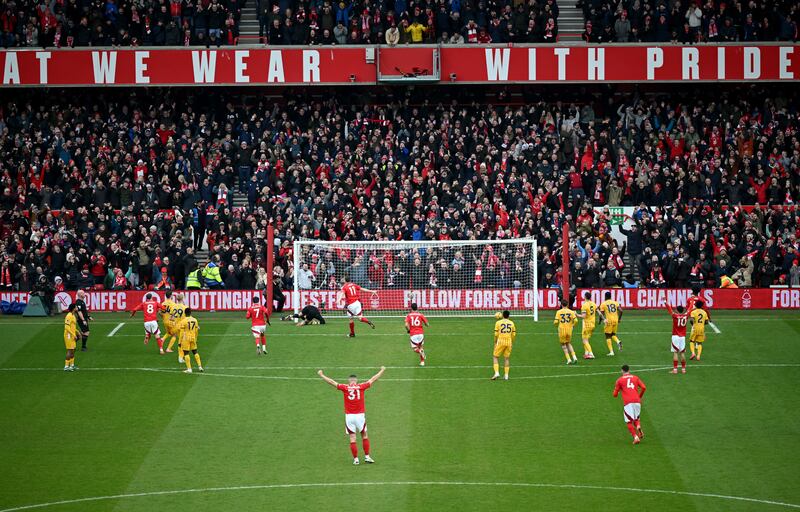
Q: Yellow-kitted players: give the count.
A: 9